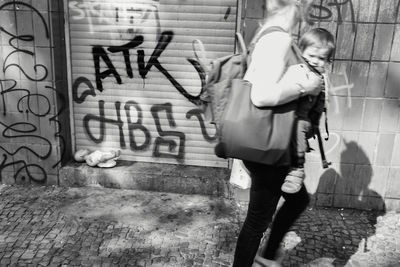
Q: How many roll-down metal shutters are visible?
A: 1